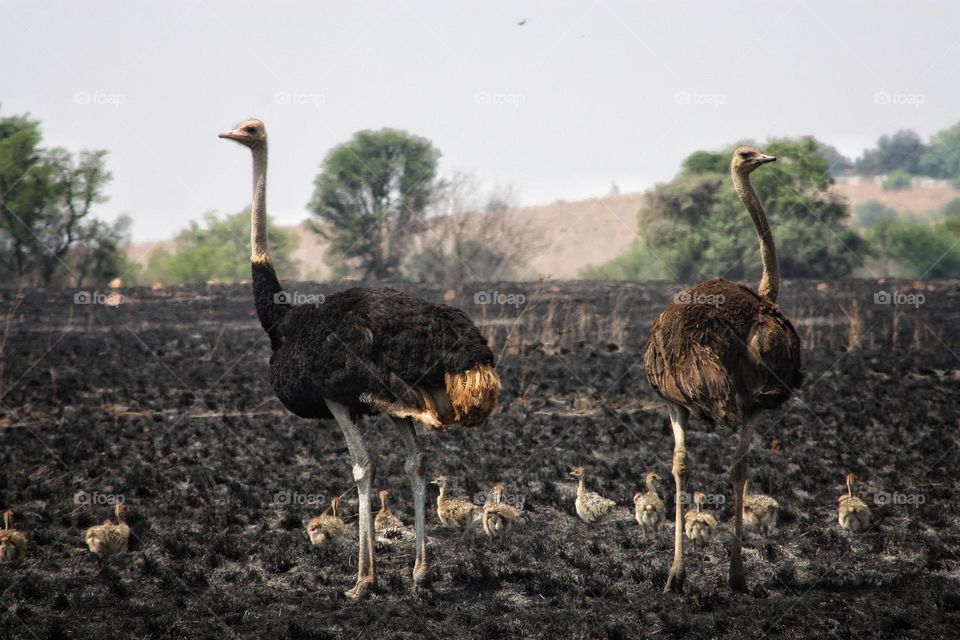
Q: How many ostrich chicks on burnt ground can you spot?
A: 11